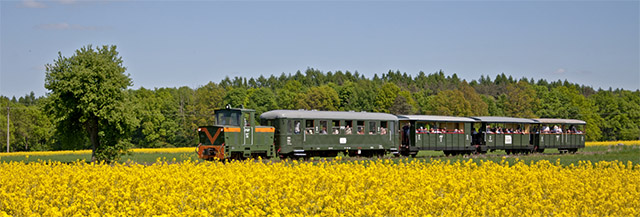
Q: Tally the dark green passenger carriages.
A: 4